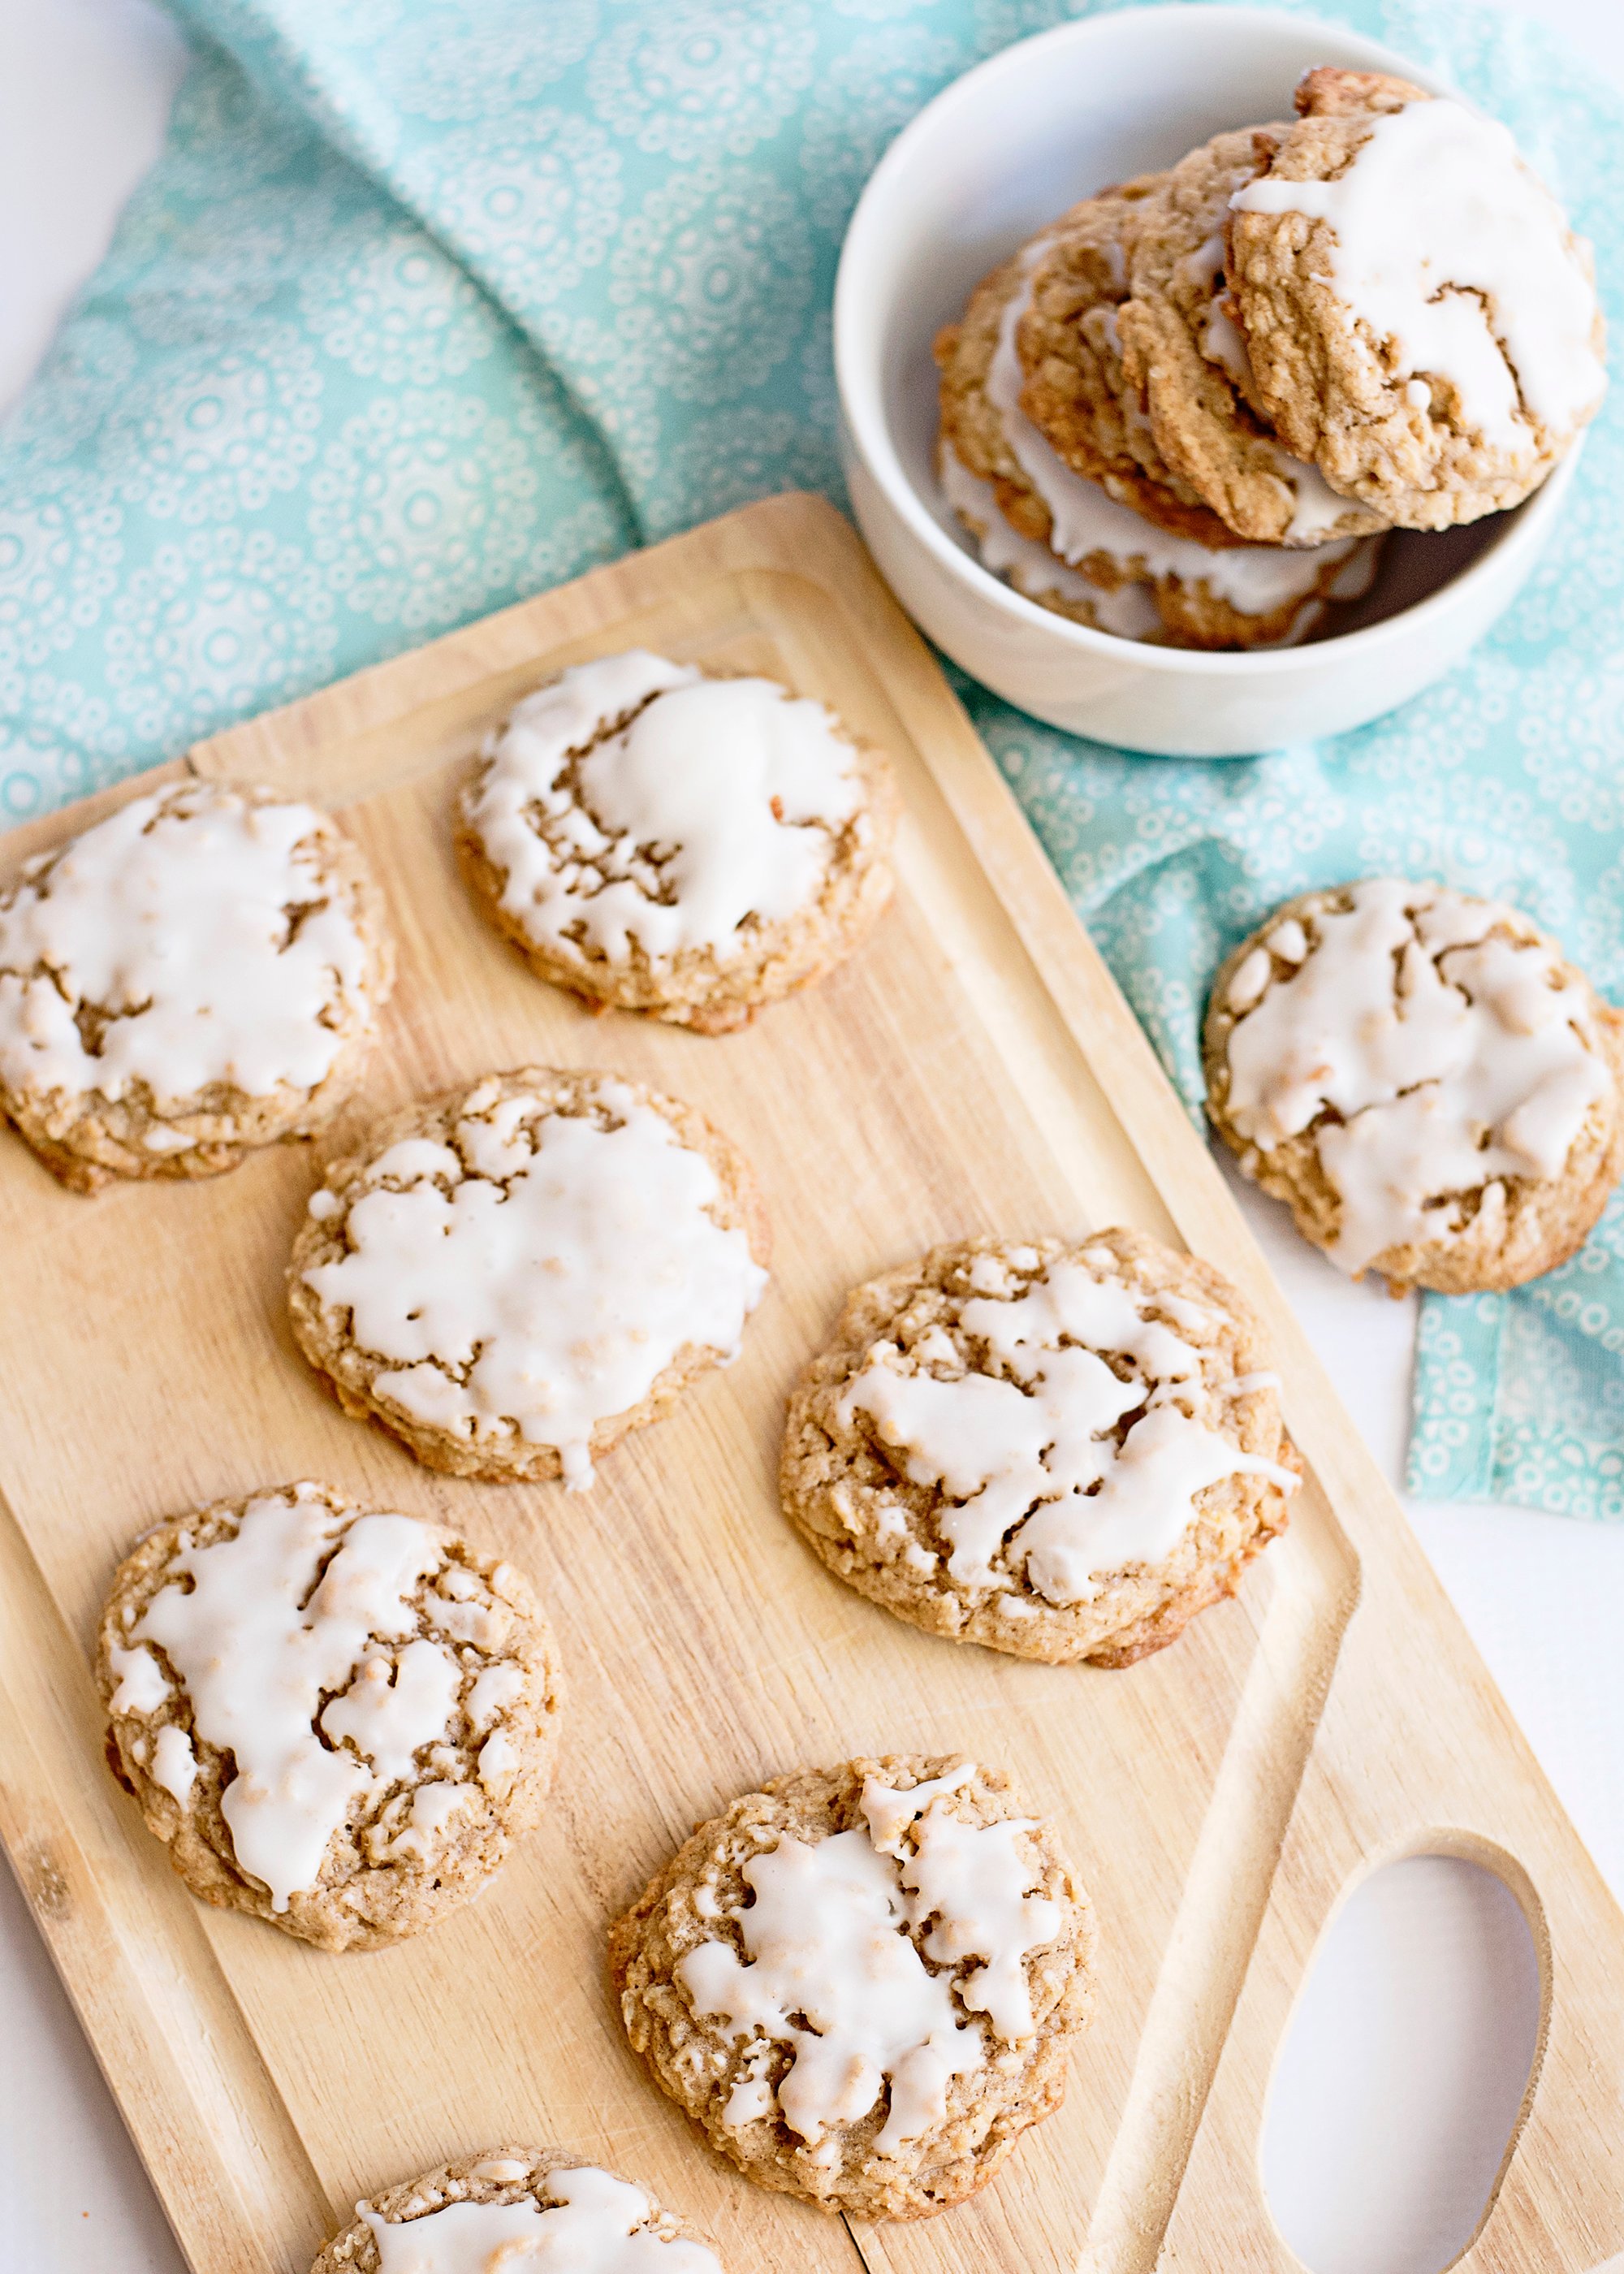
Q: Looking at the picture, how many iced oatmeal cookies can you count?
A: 13